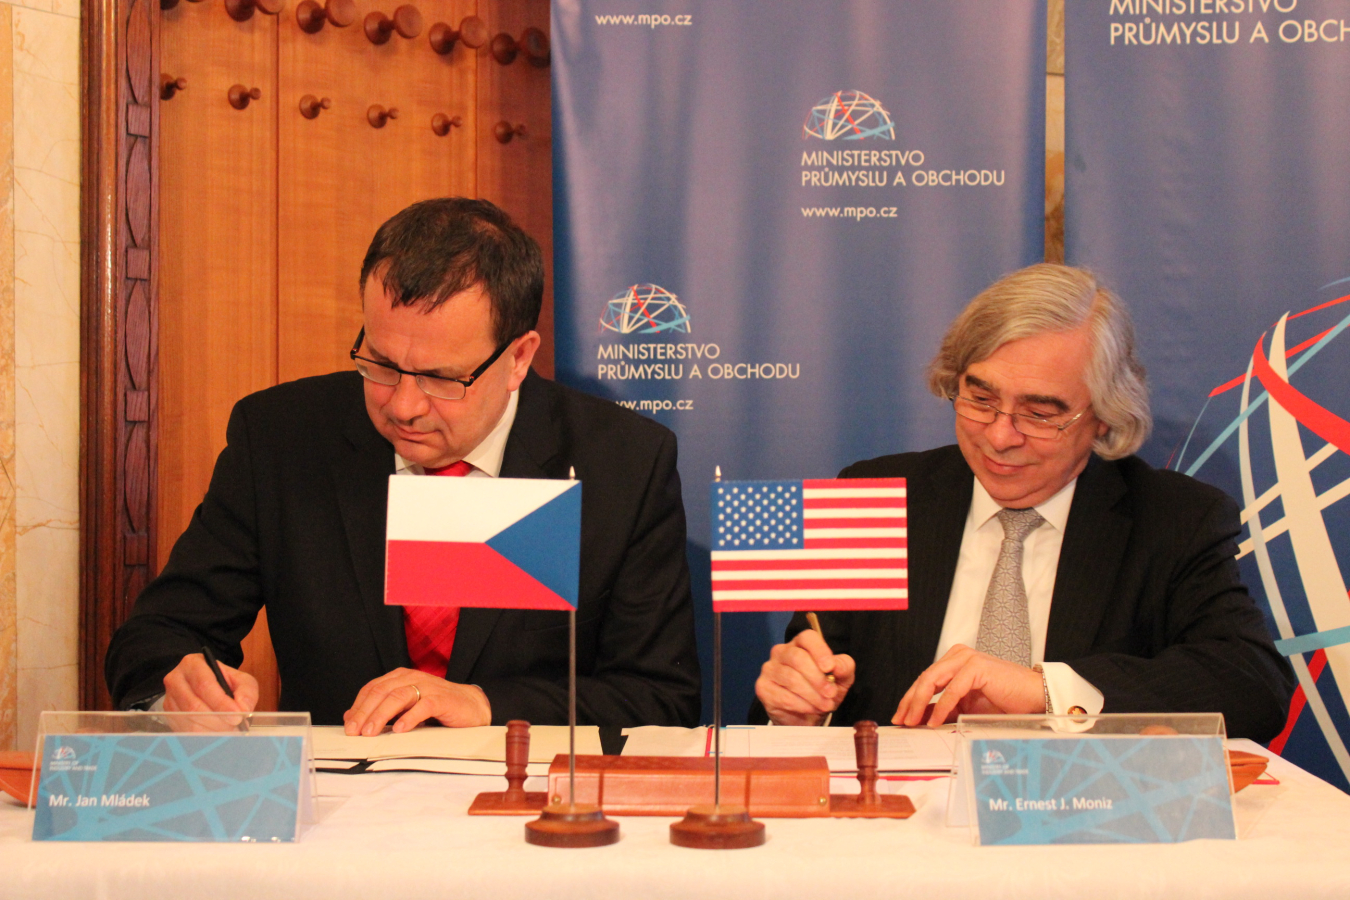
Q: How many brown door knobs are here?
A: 12